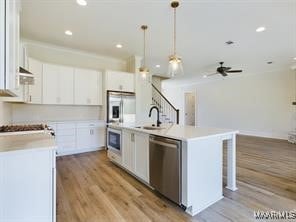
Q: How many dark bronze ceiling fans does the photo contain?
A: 1